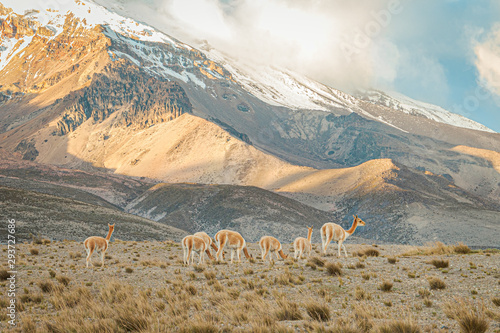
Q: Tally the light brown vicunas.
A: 7